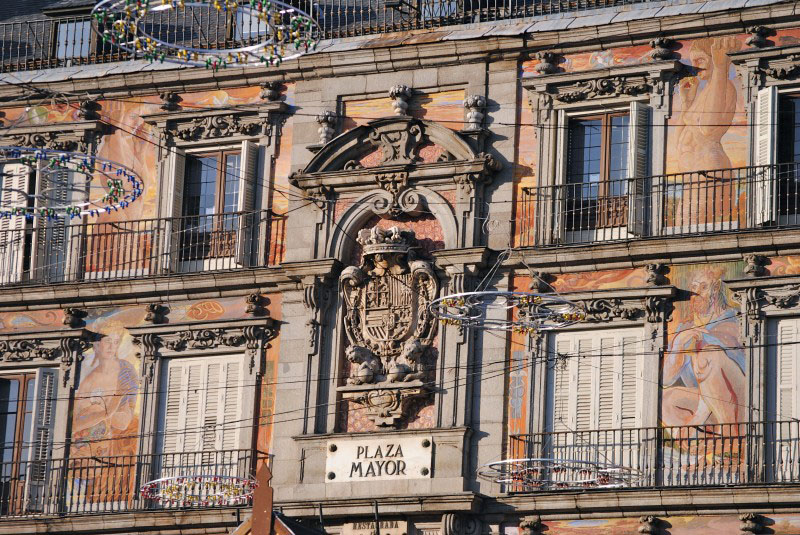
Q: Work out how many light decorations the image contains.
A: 5